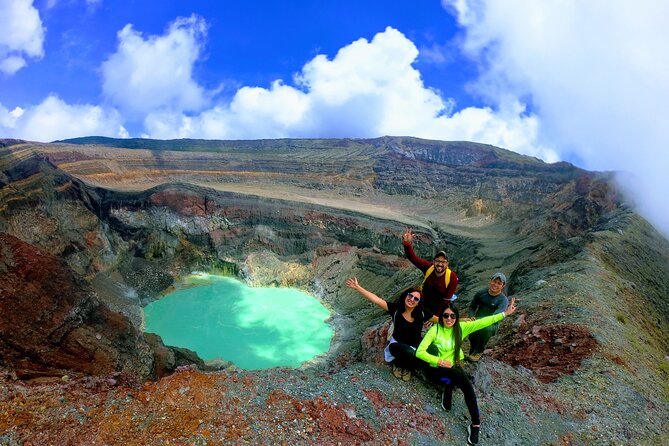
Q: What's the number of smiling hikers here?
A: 4